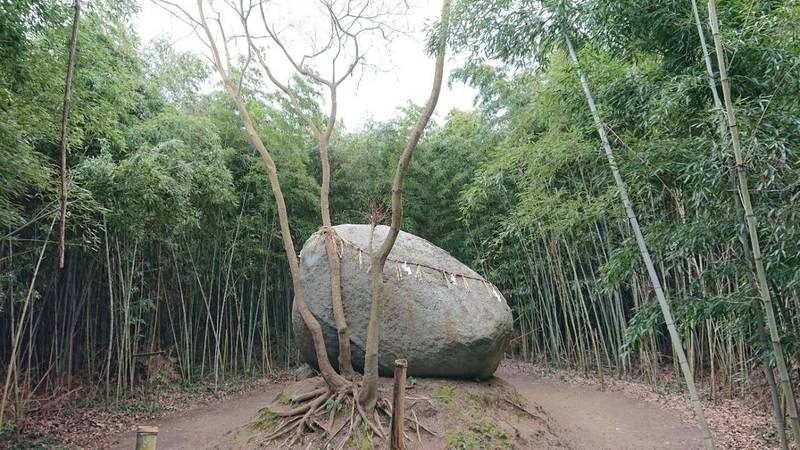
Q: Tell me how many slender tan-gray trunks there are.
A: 3